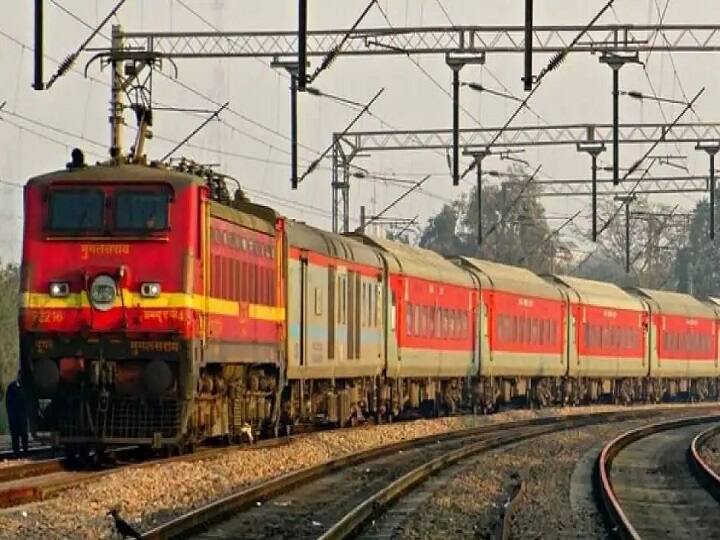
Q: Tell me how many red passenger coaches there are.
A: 4